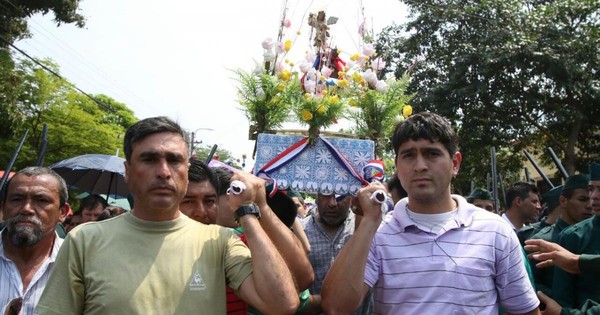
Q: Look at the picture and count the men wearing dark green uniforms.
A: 4